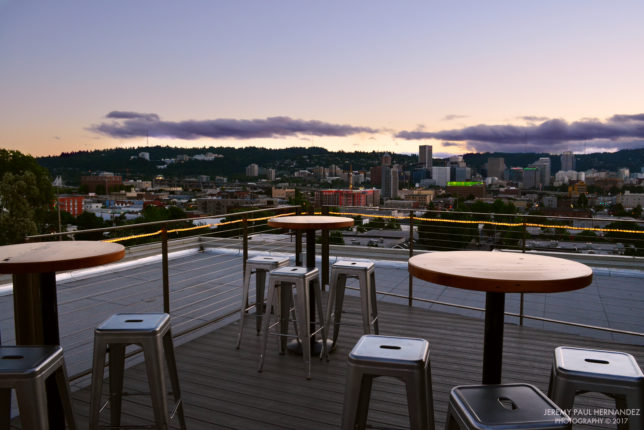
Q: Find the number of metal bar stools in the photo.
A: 8